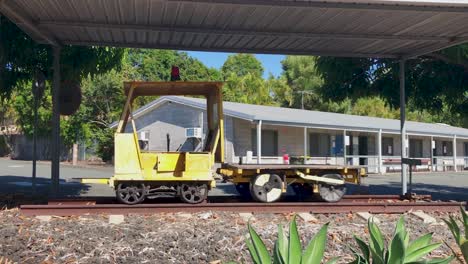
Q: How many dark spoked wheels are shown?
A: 2